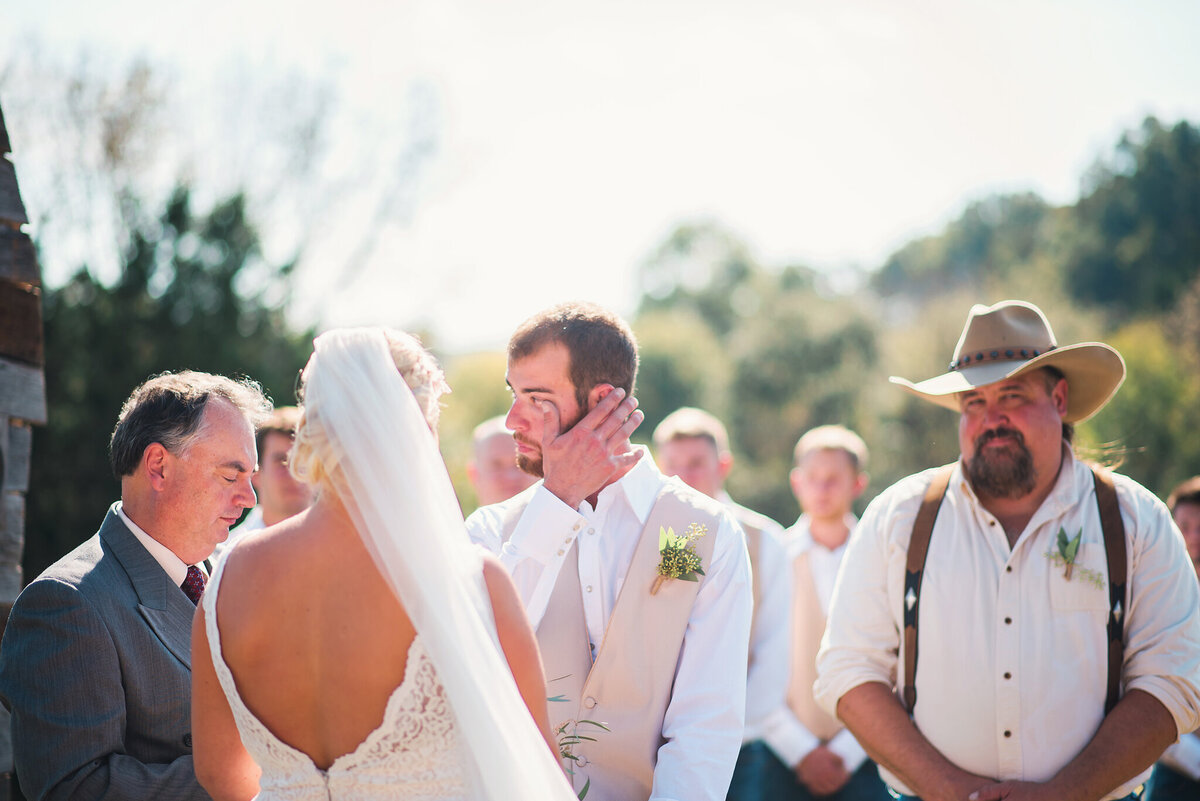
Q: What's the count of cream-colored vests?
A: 3